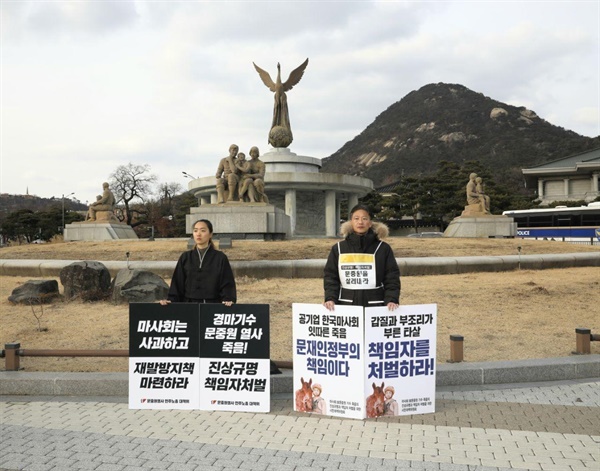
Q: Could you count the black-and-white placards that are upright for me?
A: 2